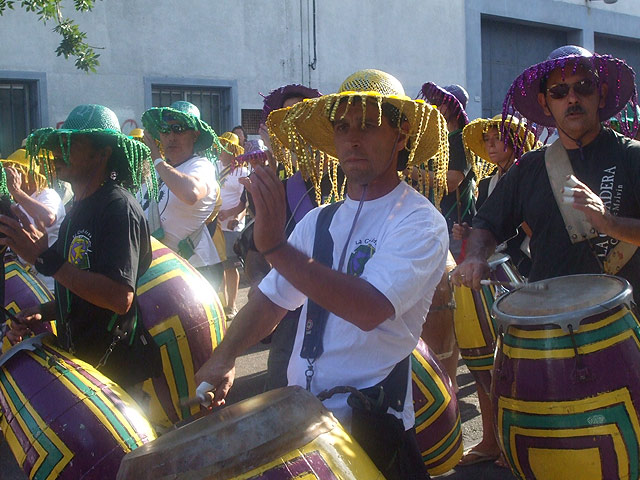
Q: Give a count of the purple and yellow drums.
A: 7